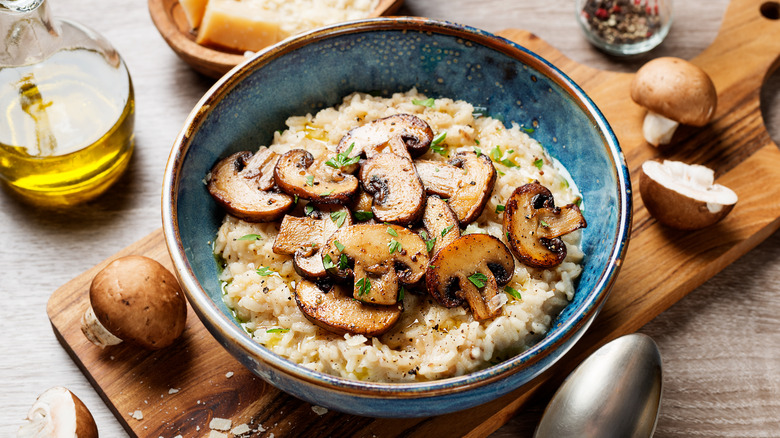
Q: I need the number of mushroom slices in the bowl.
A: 11